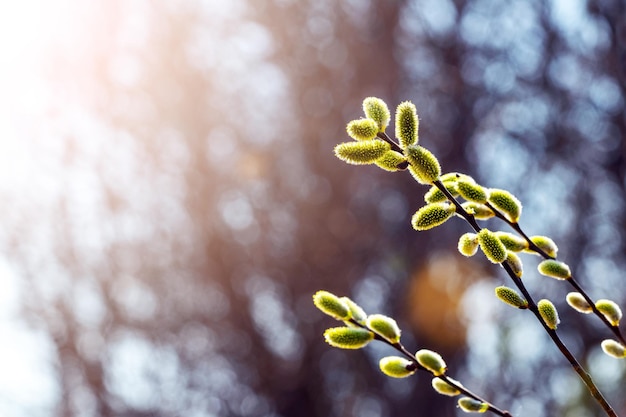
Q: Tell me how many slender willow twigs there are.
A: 3